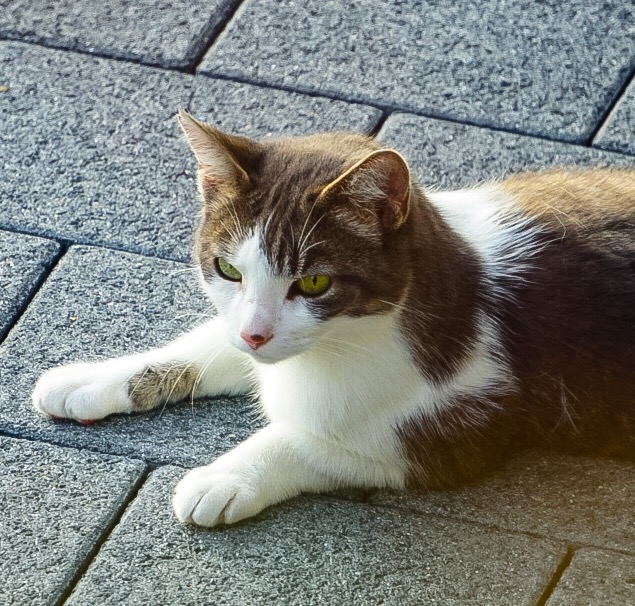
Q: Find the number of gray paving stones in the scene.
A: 11